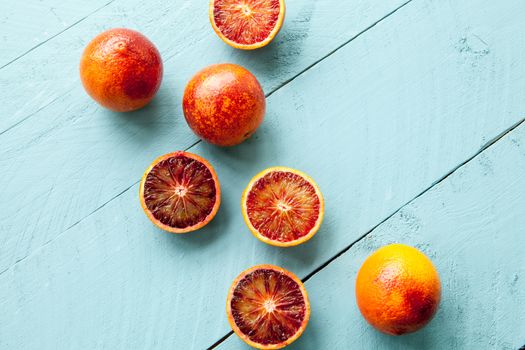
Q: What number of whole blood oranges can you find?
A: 3